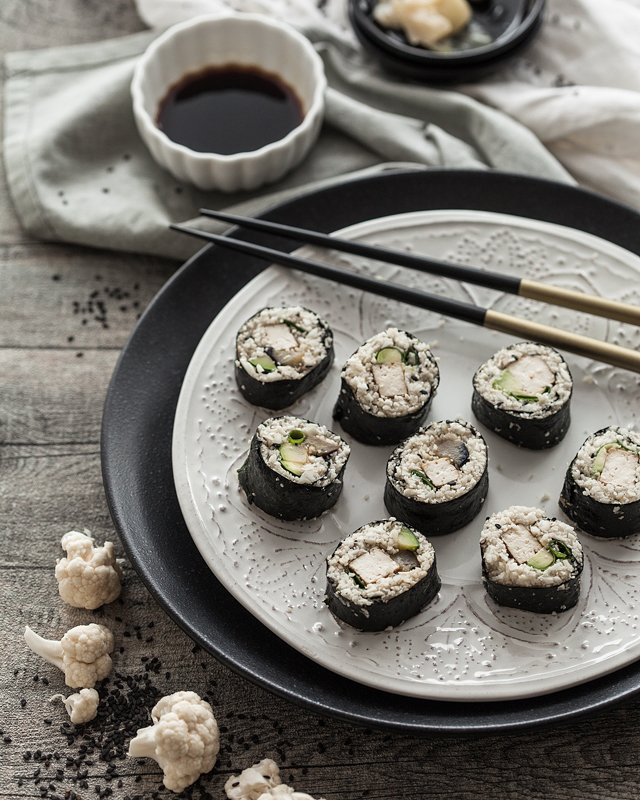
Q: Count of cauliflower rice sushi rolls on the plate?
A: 8